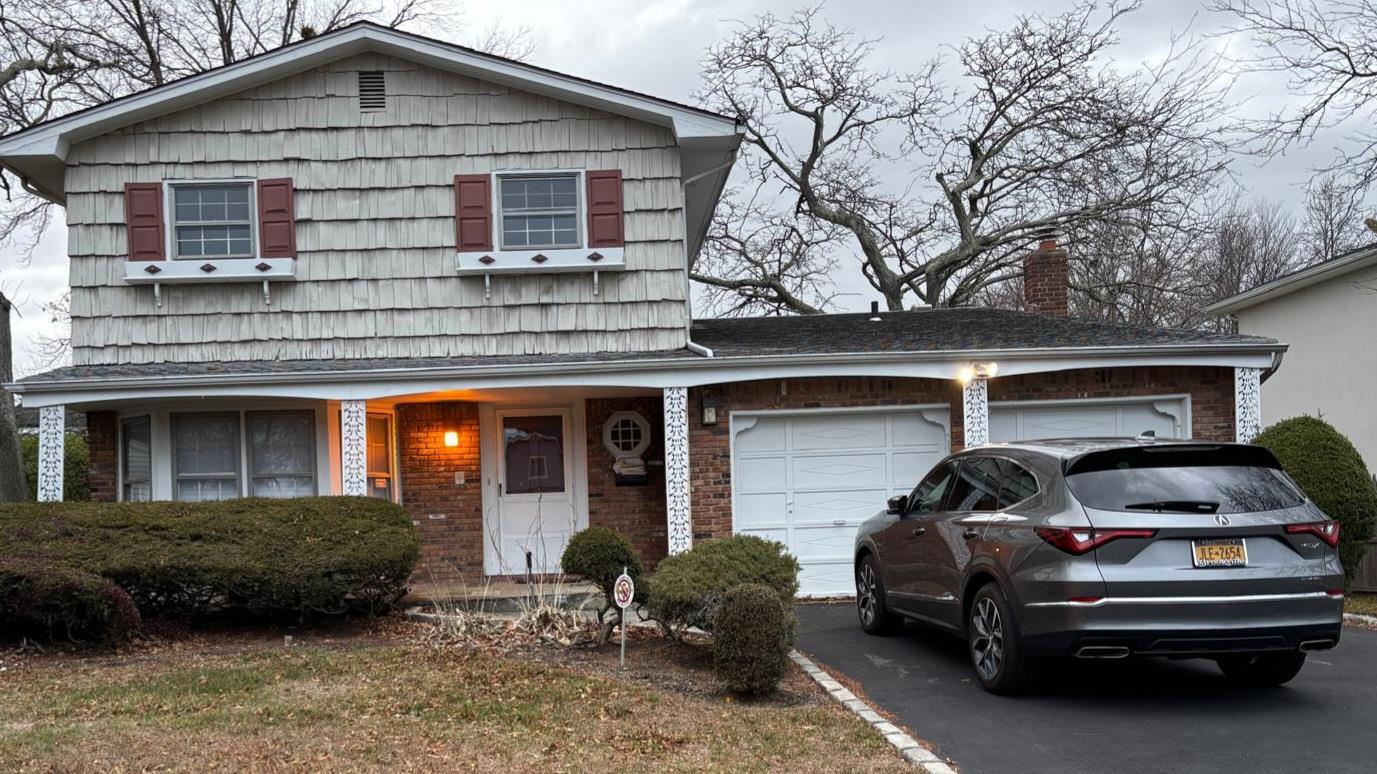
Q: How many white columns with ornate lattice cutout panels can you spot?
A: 5